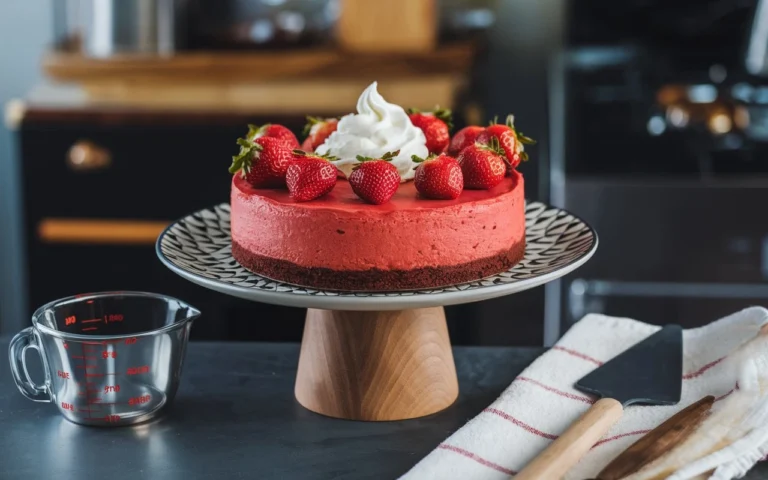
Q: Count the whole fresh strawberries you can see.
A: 10